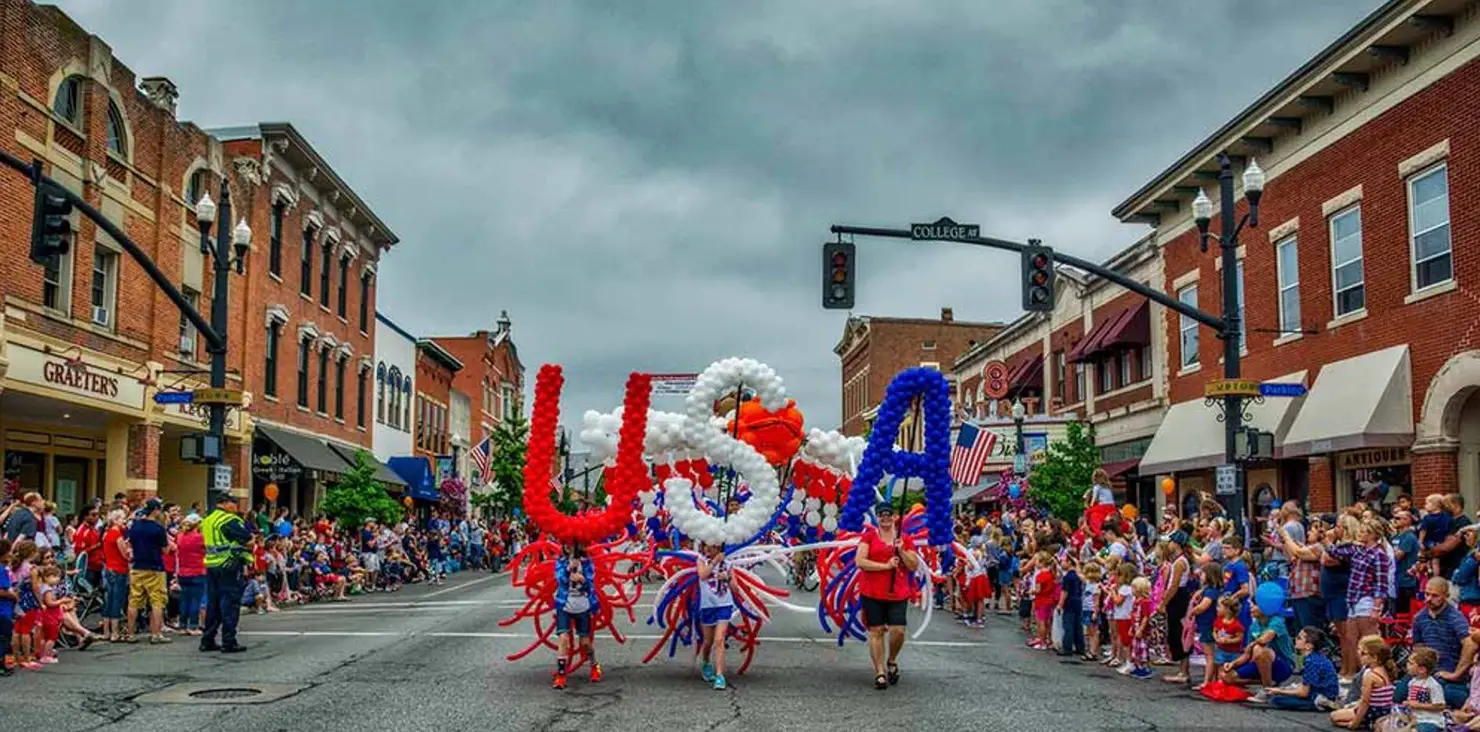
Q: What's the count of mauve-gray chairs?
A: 0